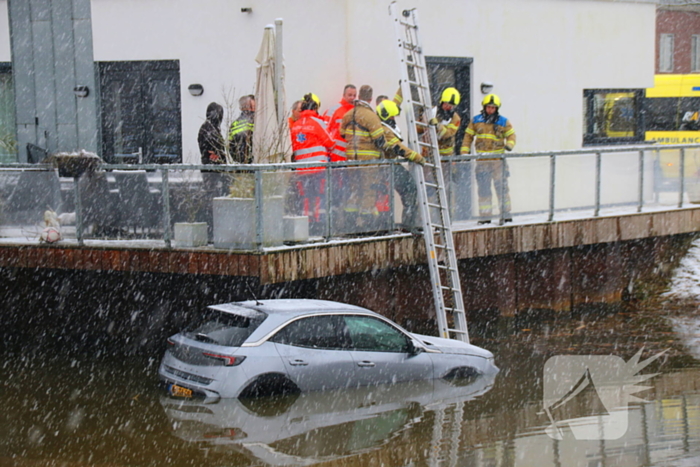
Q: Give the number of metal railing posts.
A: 11